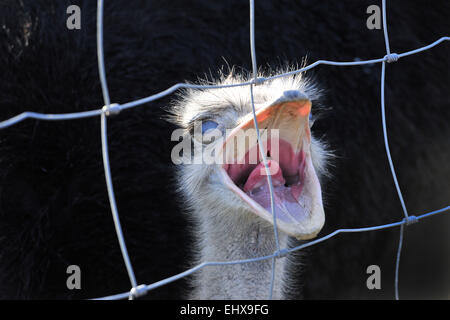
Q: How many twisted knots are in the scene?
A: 6